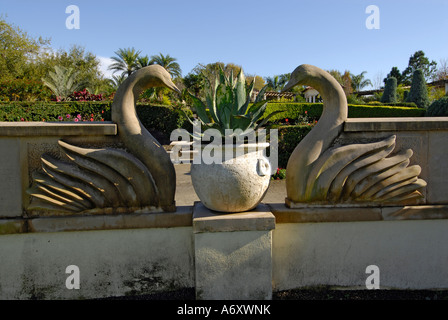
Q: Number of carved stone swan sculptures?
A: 2